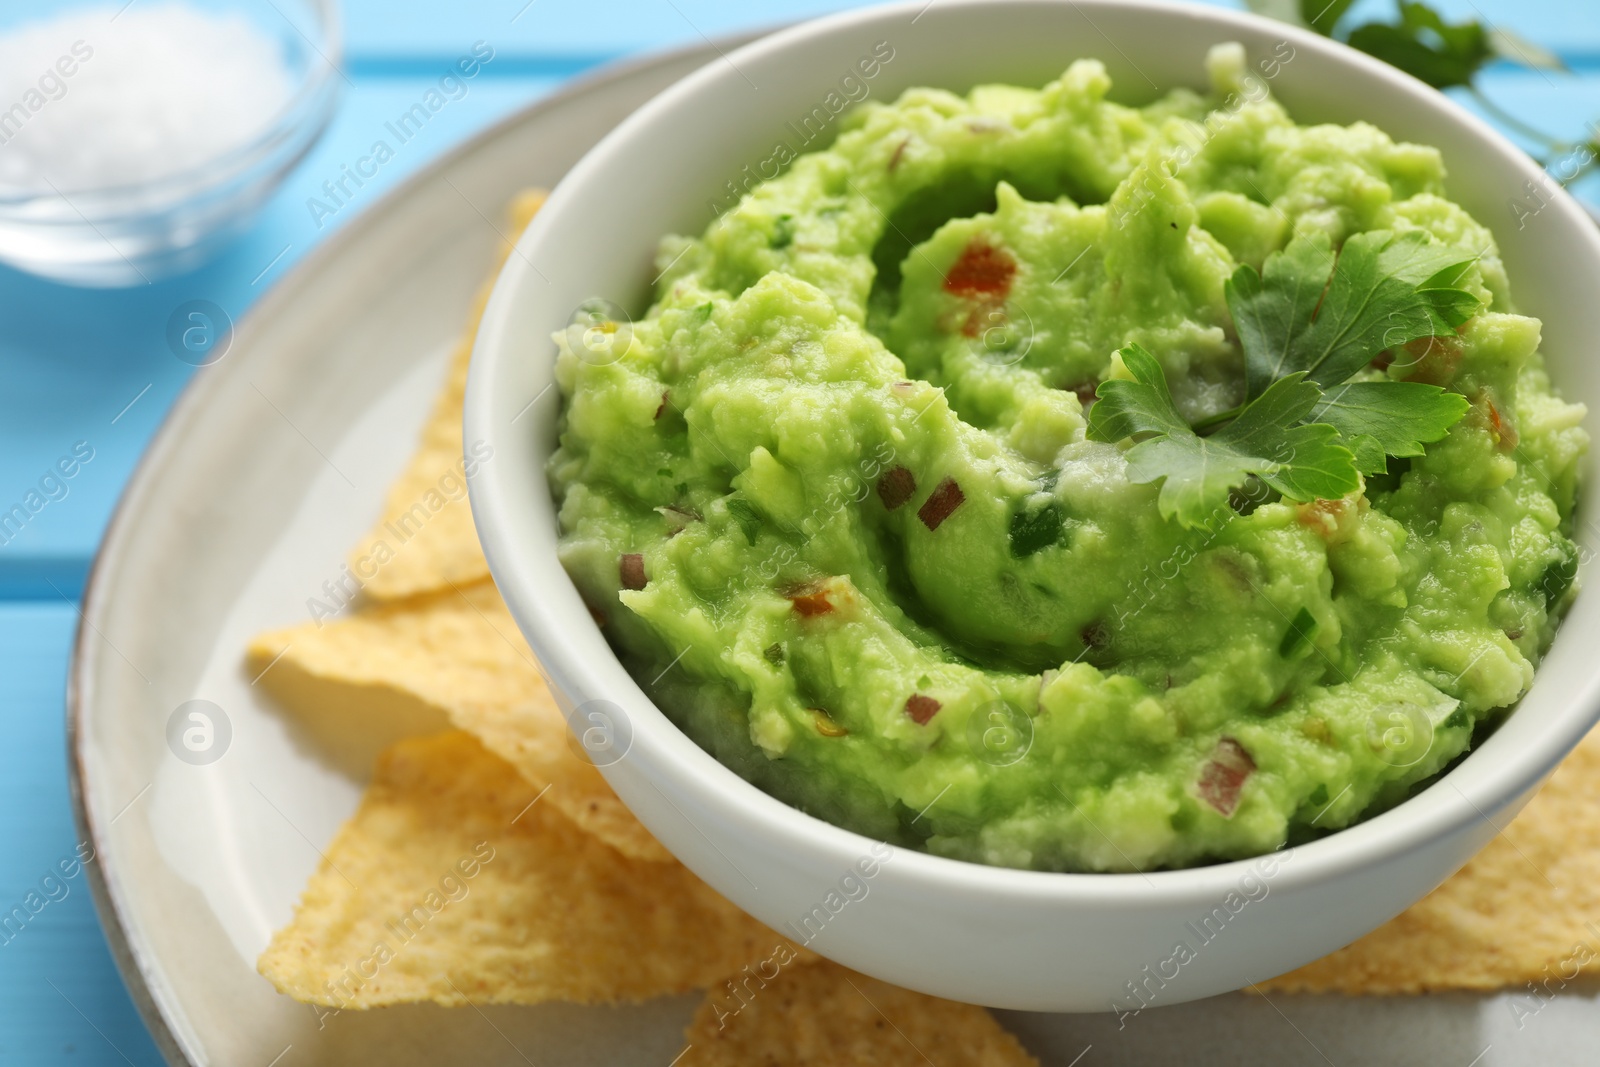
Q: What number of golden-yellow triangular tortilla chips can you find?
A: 5